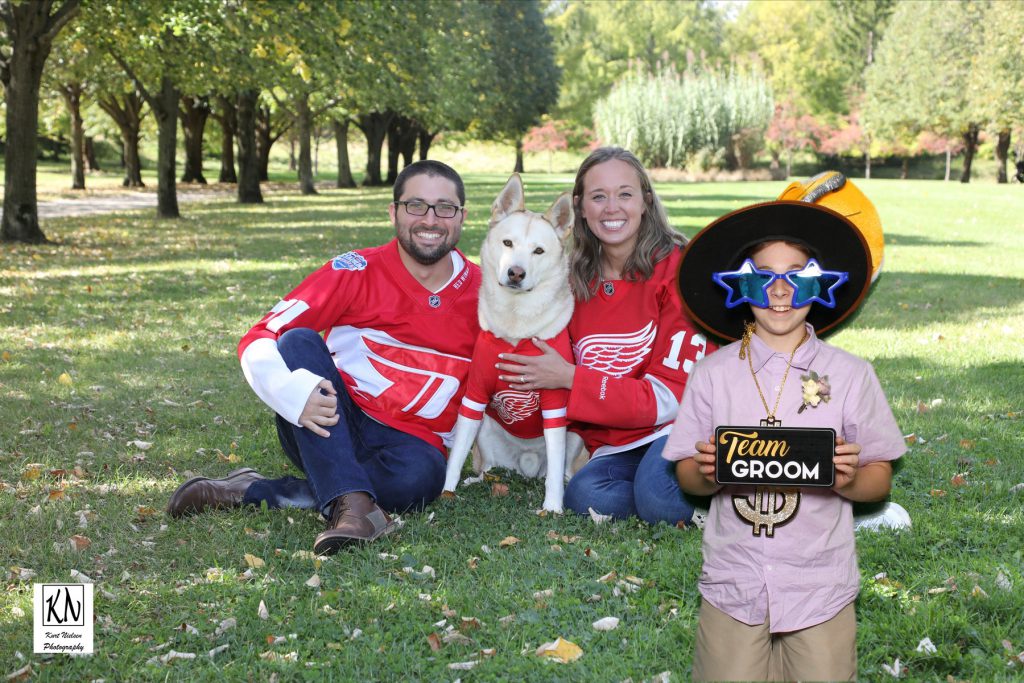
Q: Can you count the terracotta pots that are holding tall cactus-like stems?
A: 0